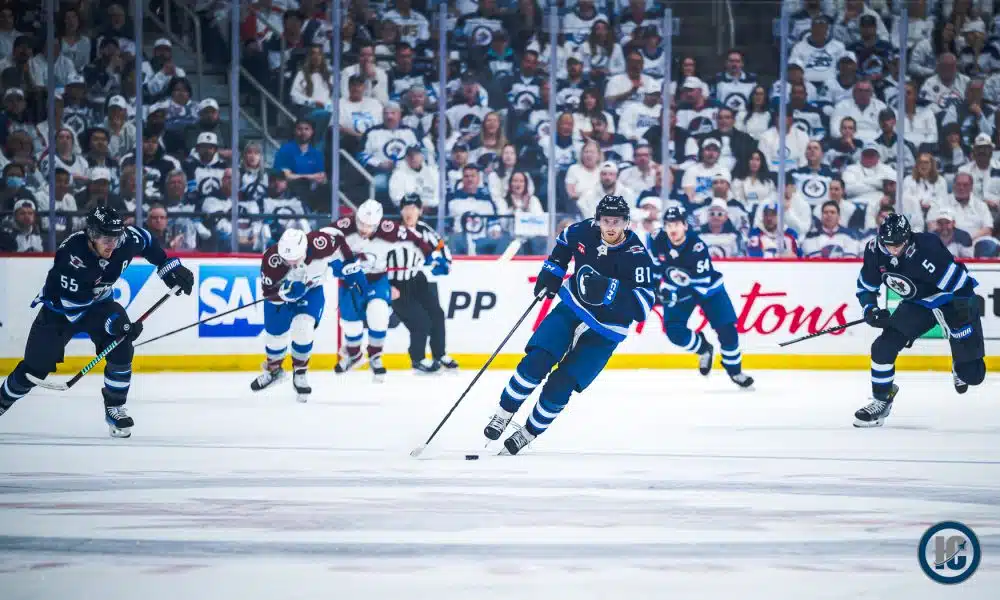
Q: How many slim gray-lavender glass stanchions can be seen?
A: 9